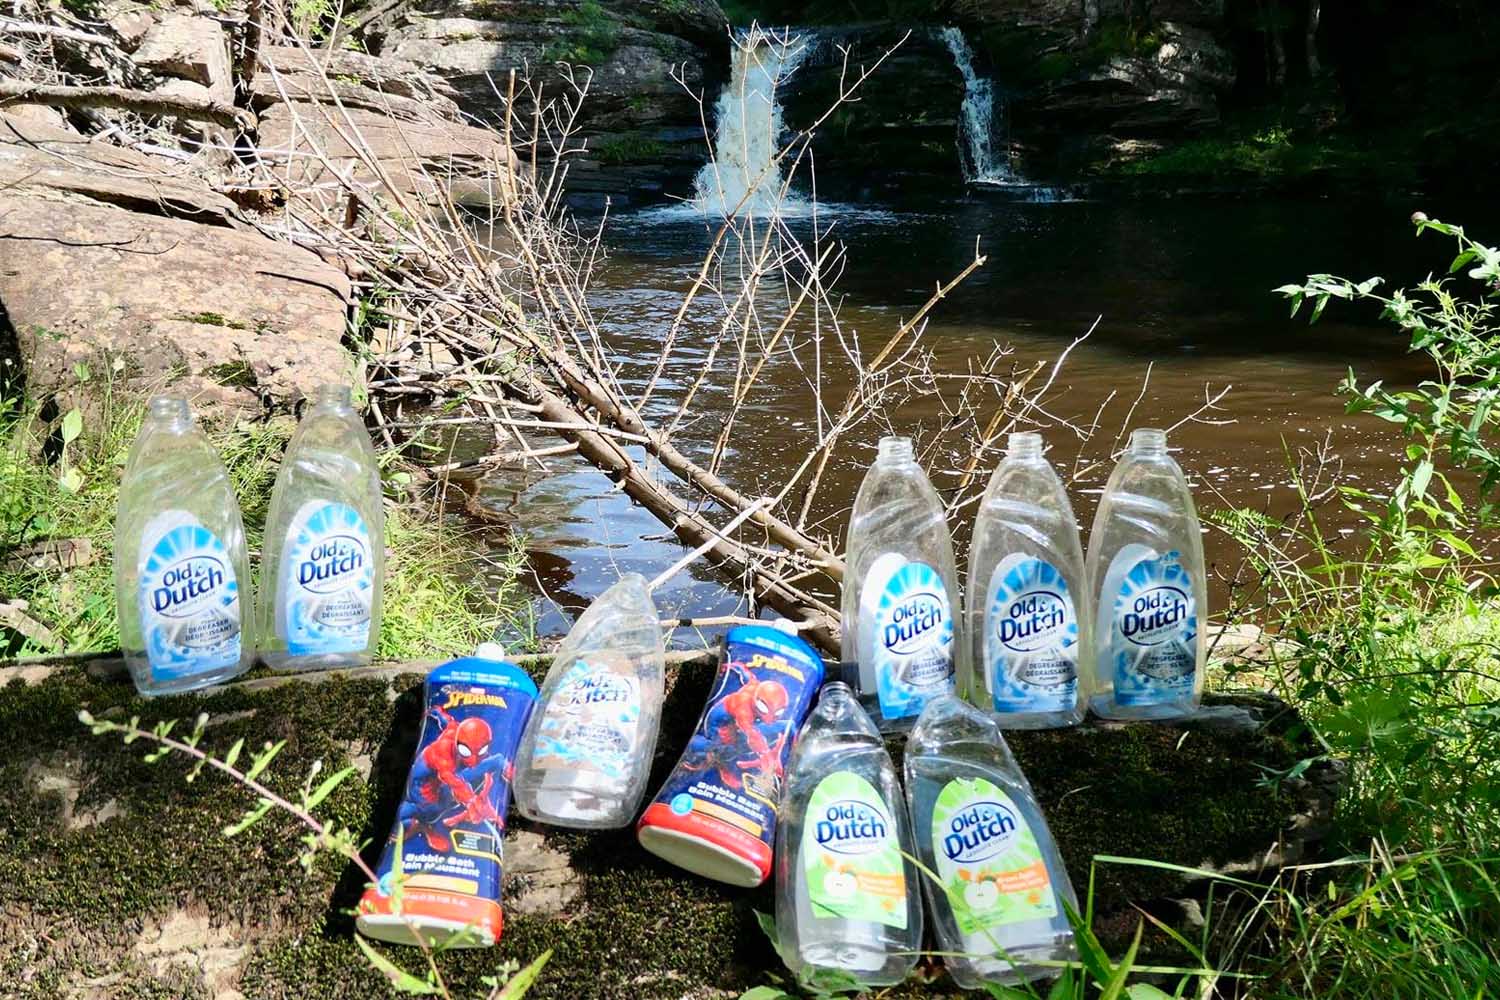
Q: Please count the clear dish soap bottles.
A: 8